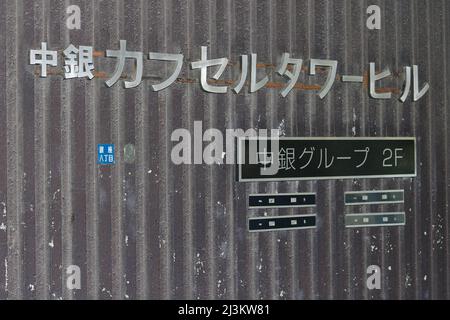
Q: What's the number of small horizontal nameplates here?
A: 4